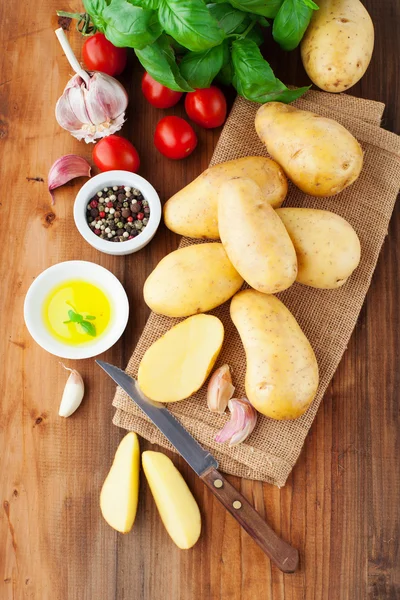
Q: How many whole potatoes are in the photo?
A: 7